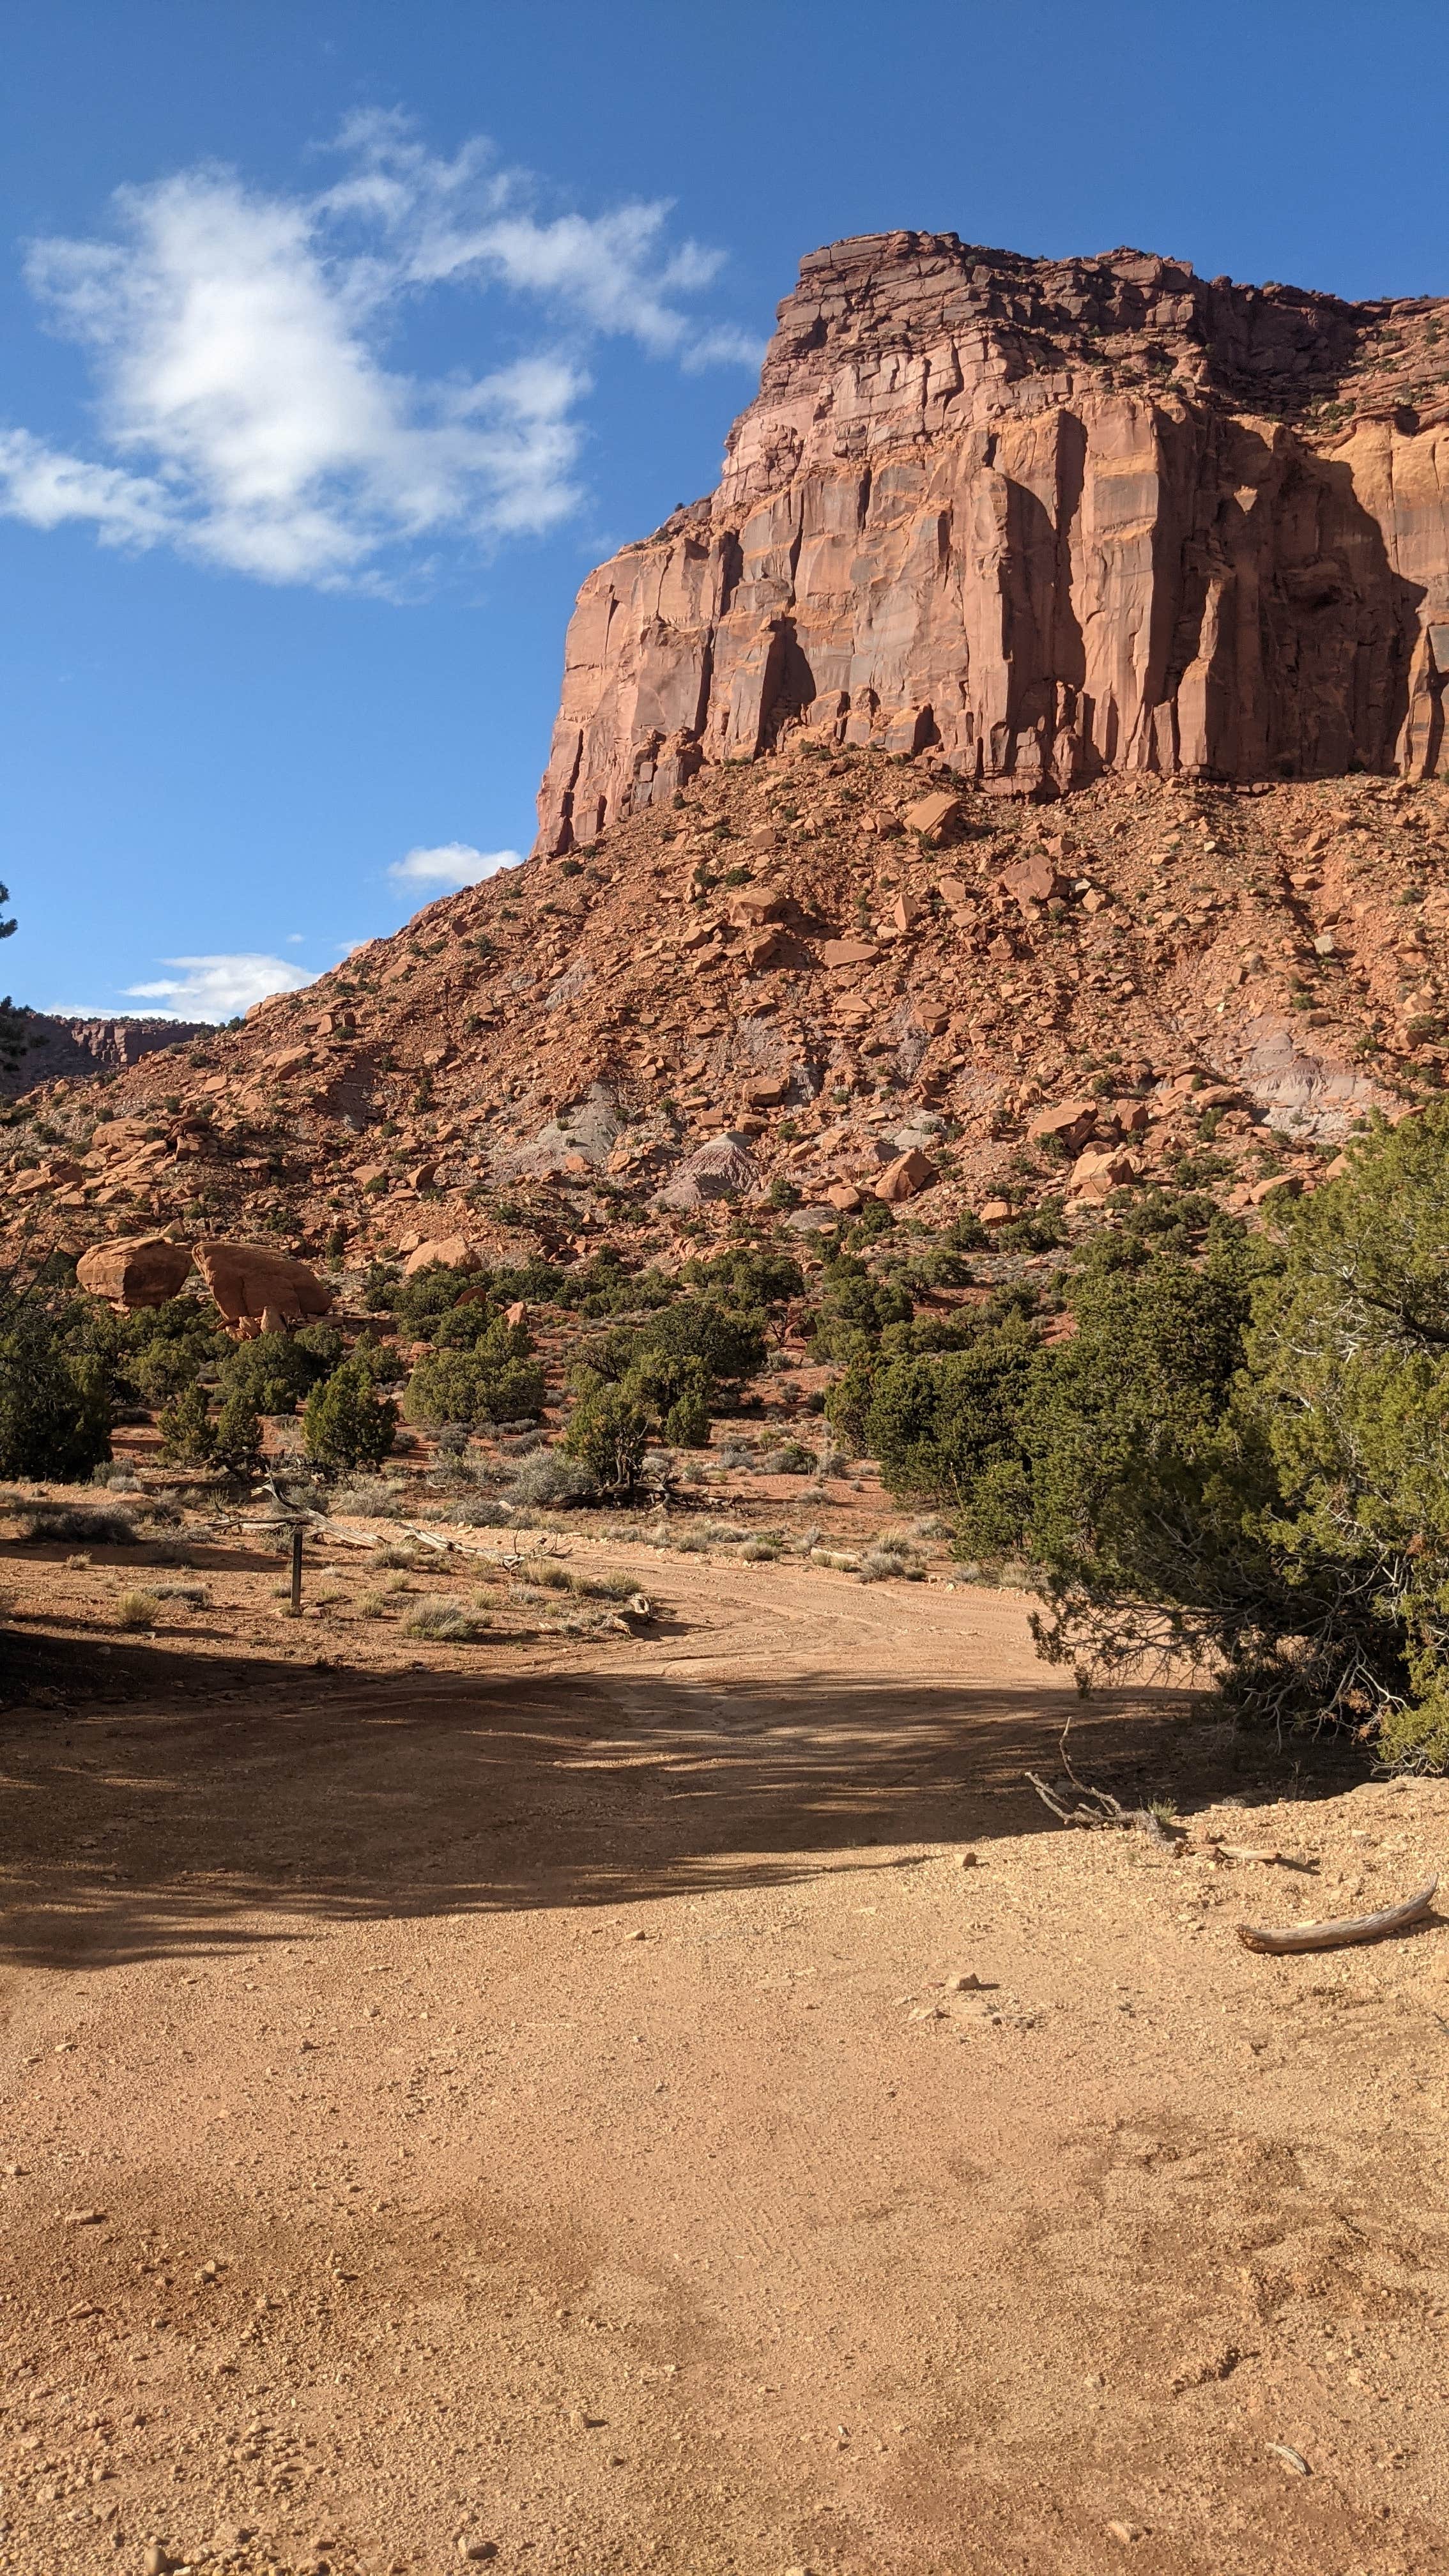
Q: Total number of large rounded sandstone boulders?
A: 2